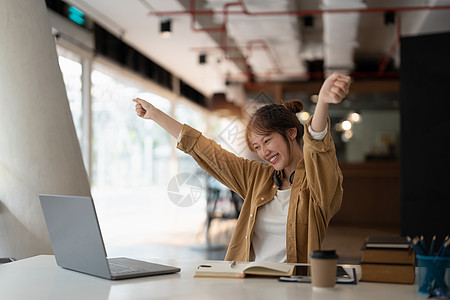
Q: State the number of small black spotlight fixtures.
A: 4